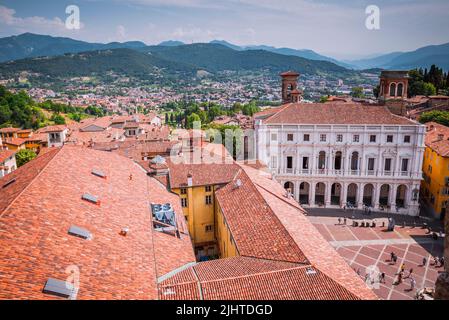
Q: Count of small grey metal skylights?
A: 4